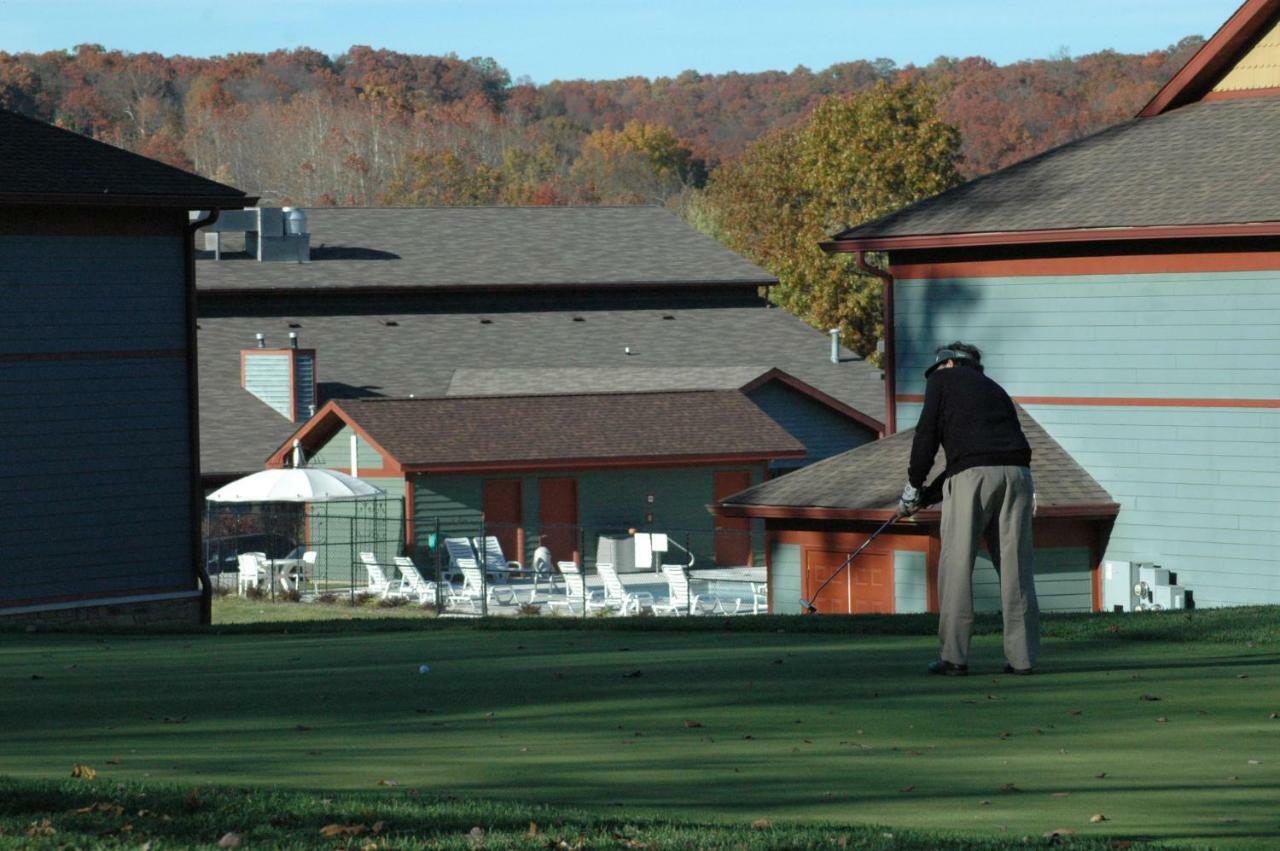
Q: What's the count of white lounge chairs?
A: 8